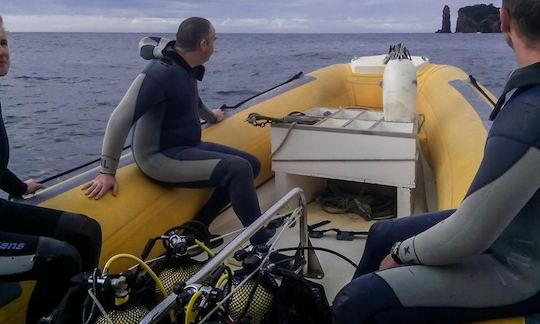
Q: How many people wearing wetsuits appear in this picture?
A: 3